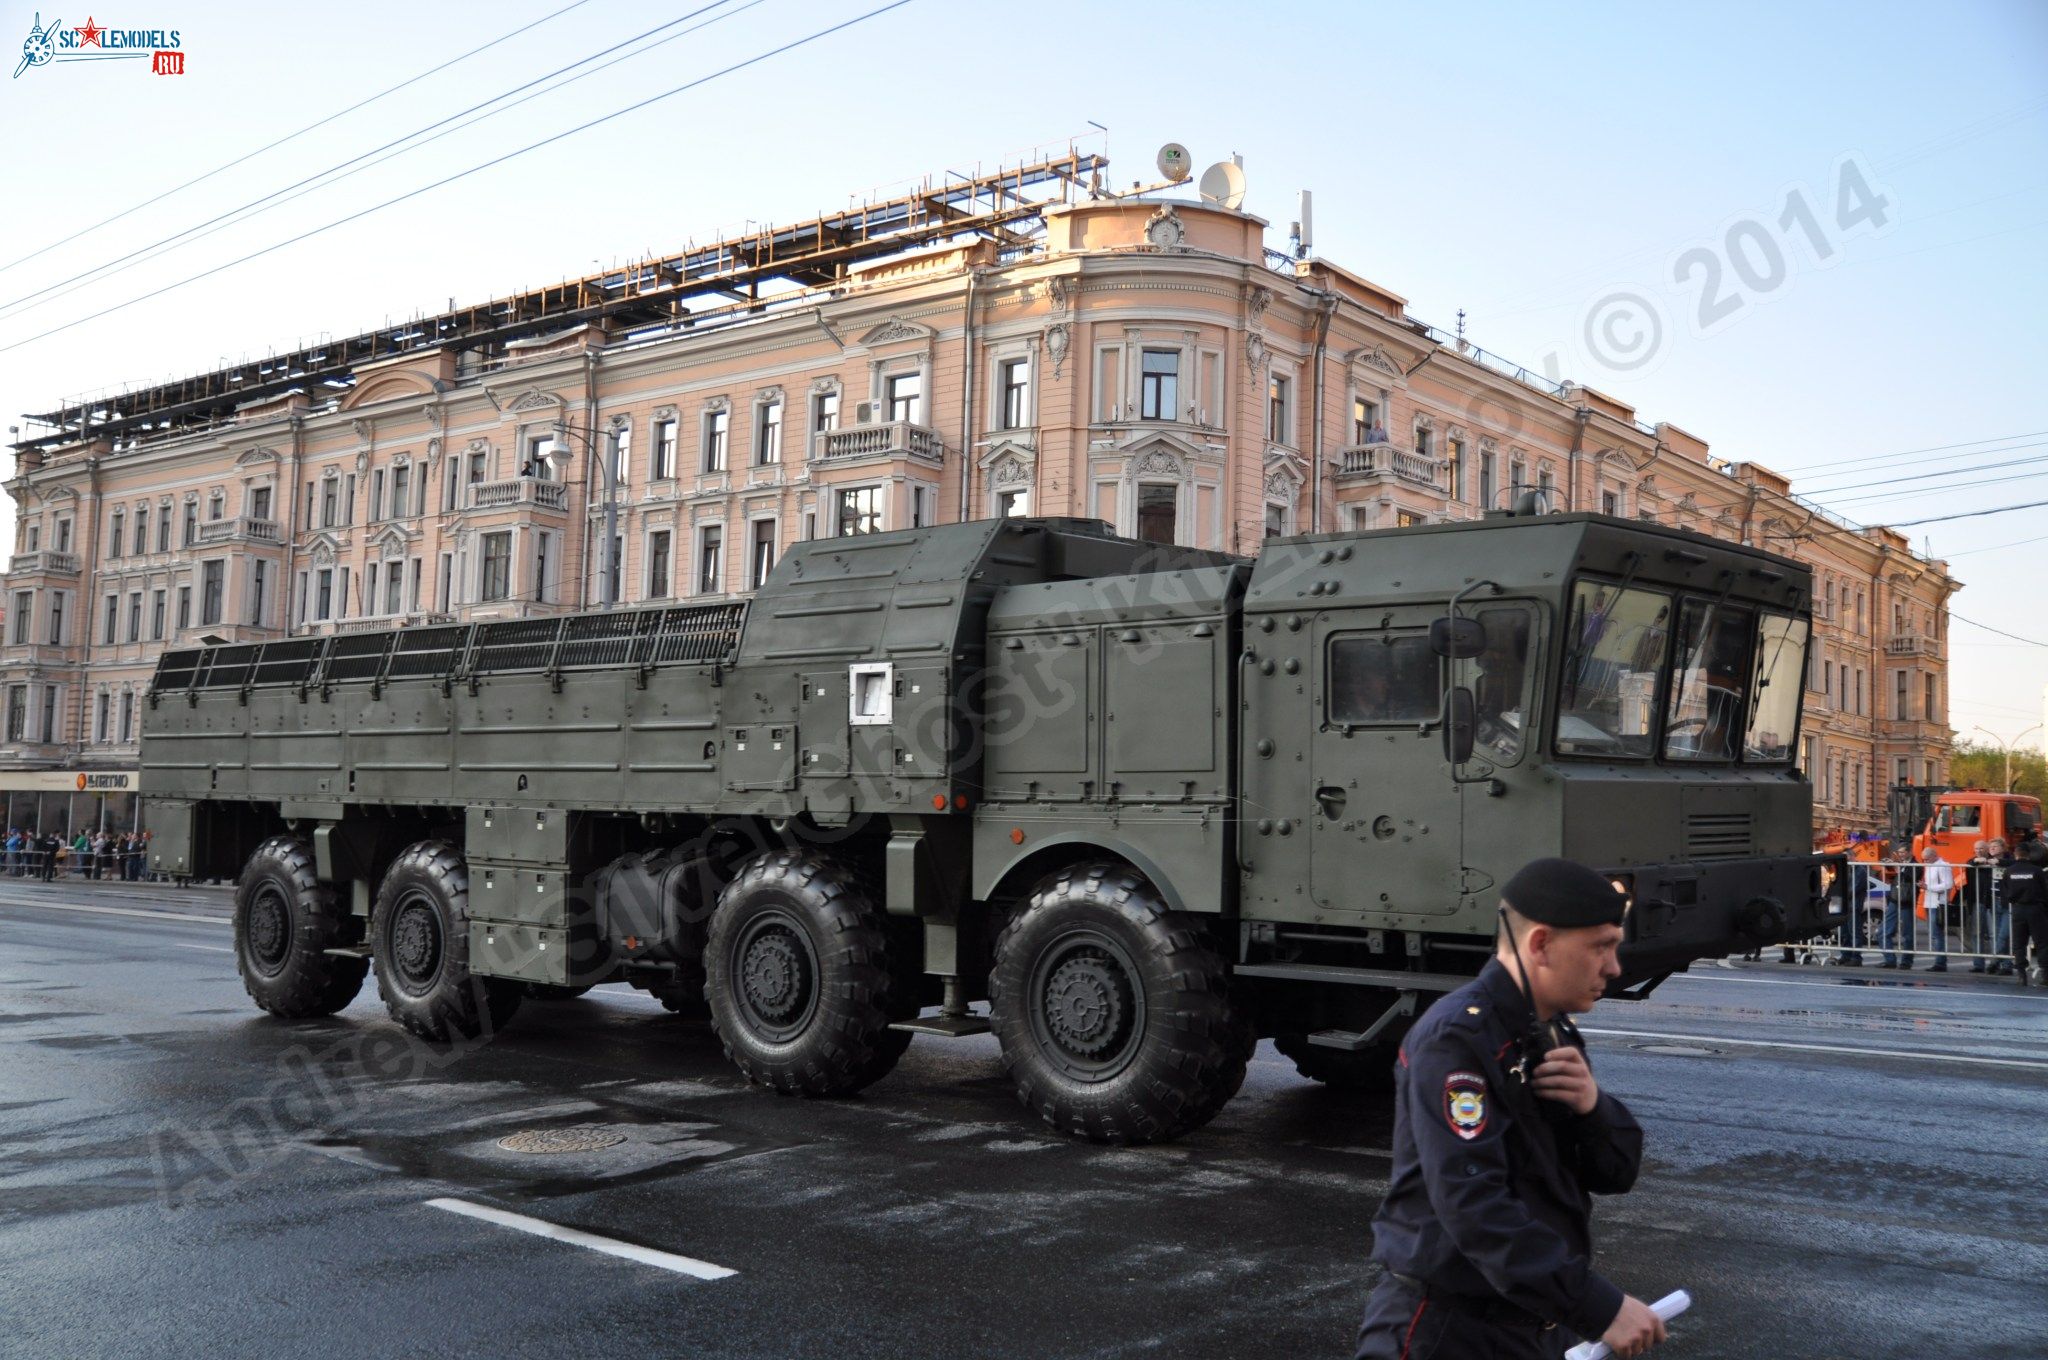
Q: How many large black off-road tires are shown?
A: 4